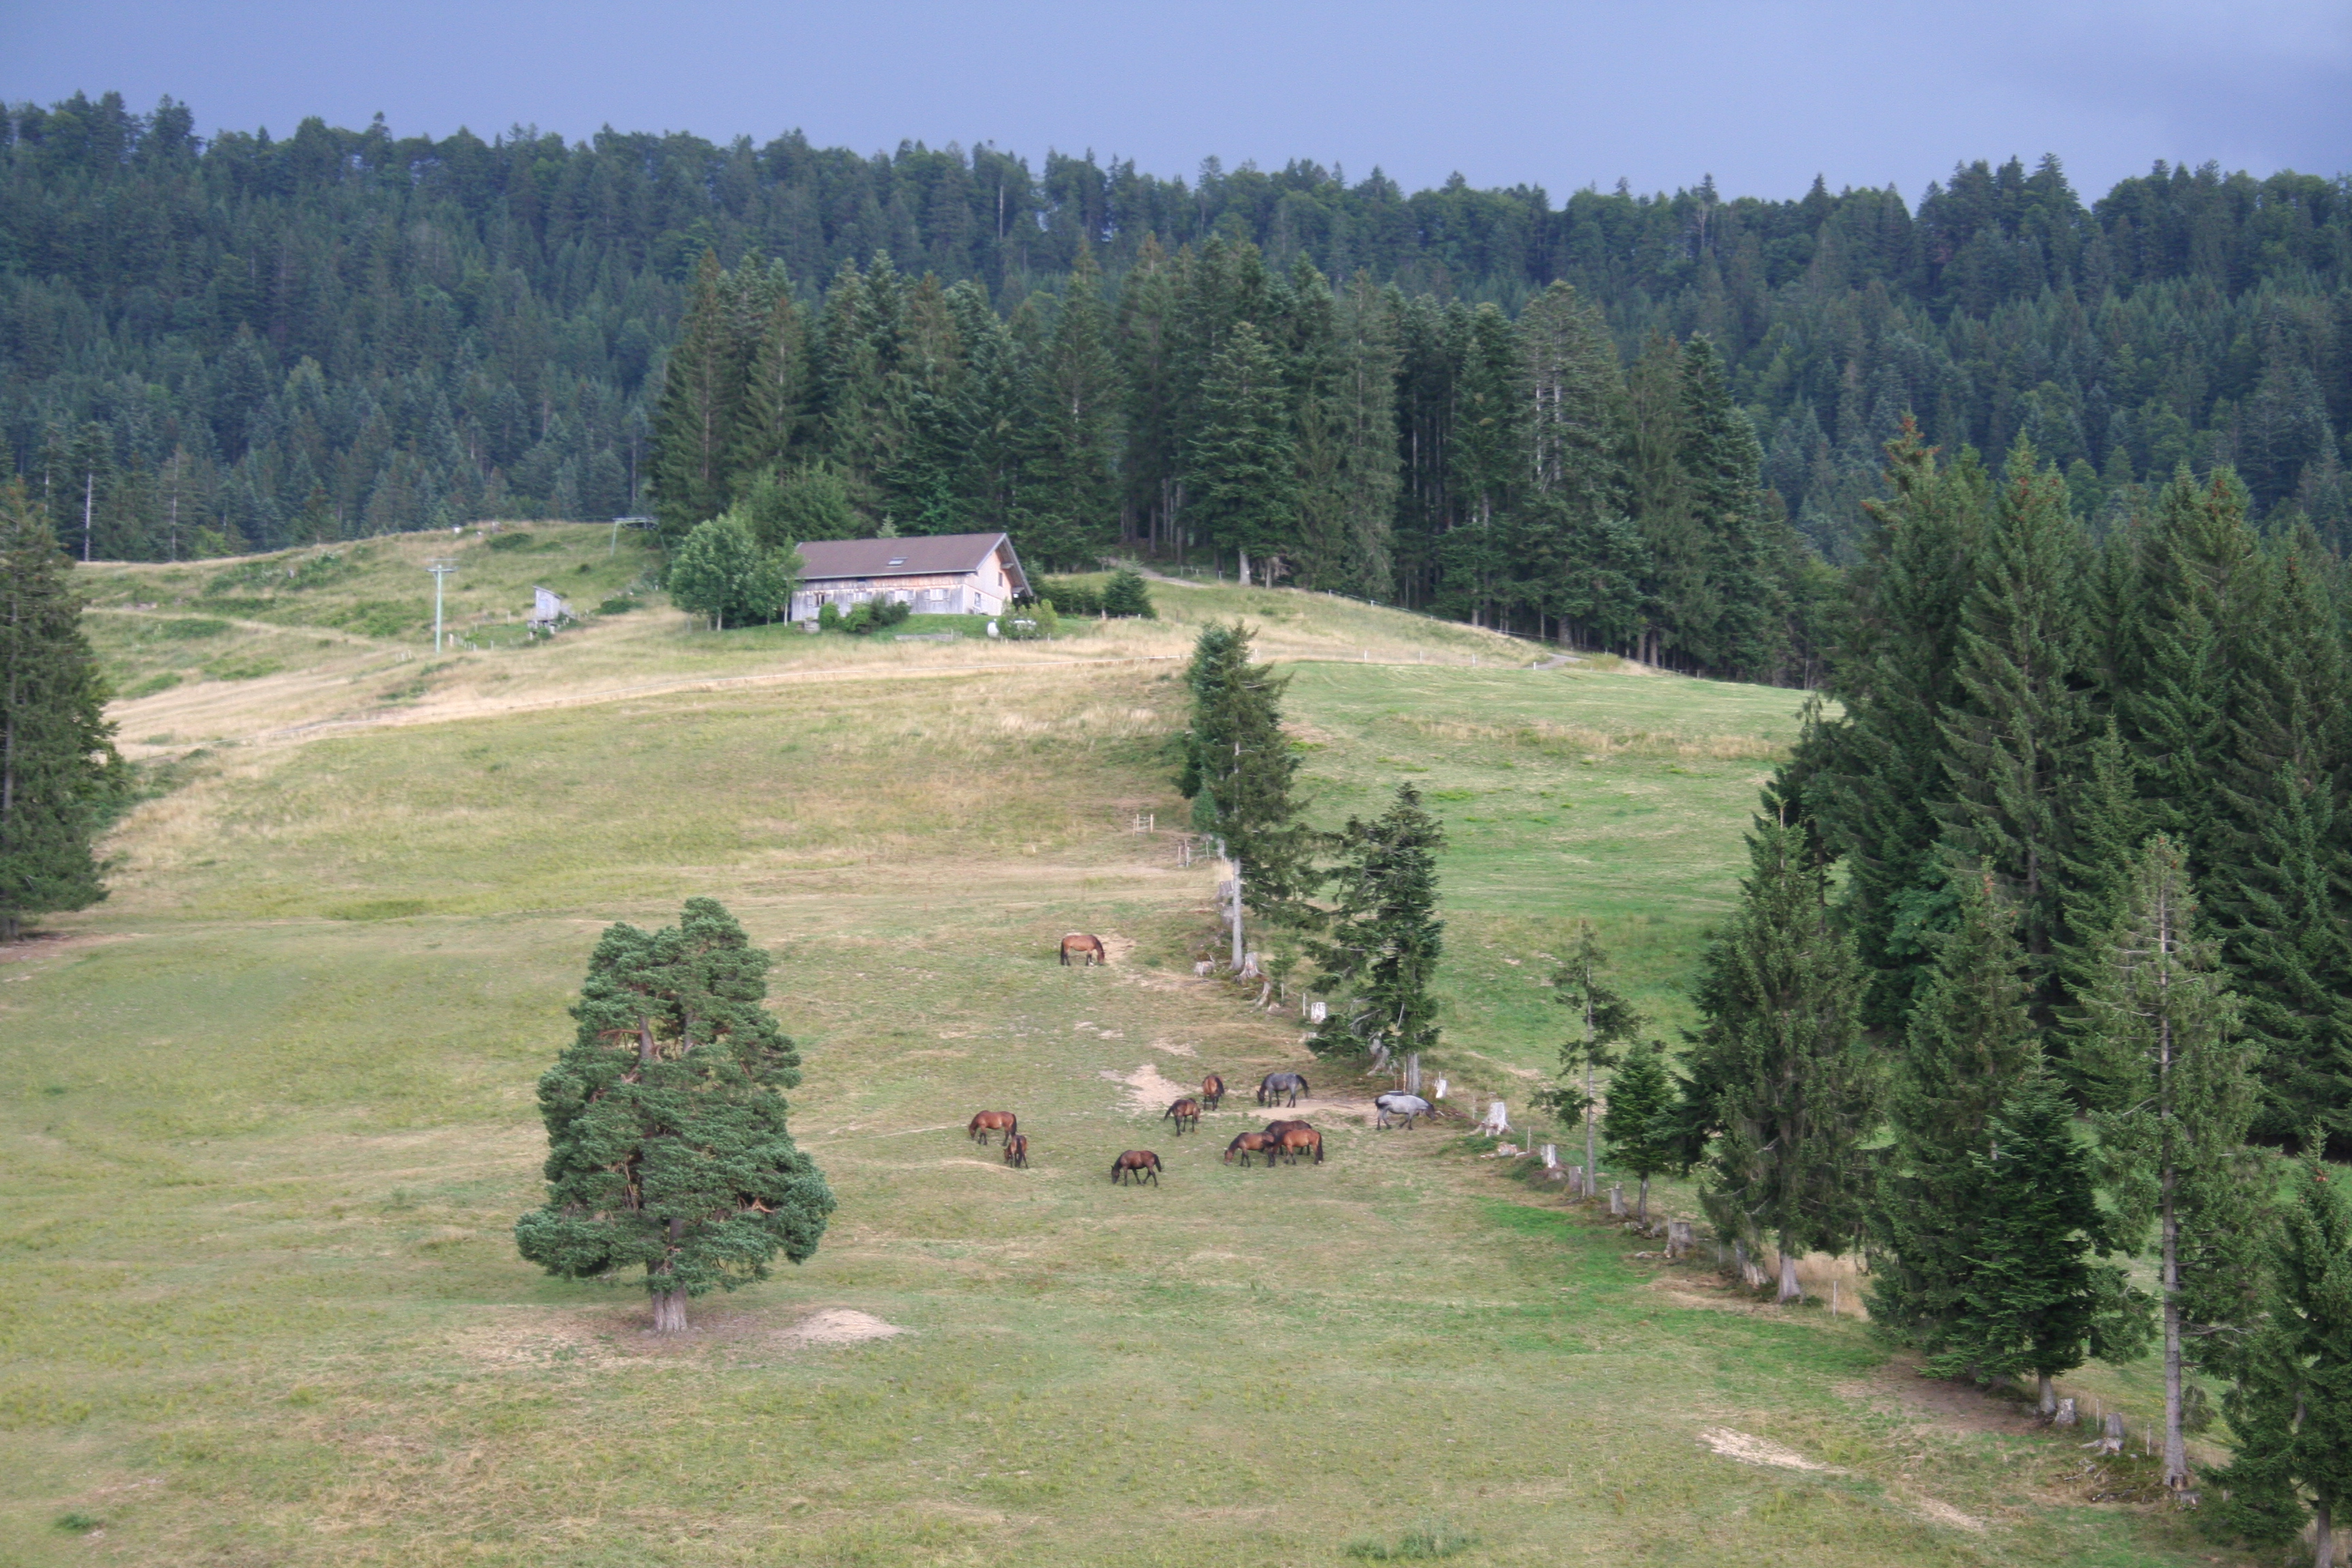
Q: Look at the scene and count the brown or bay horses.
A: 9